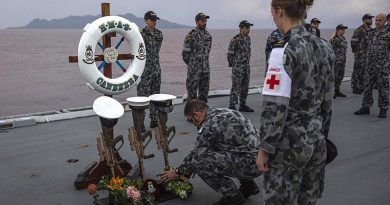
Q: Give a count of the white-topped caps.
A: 3